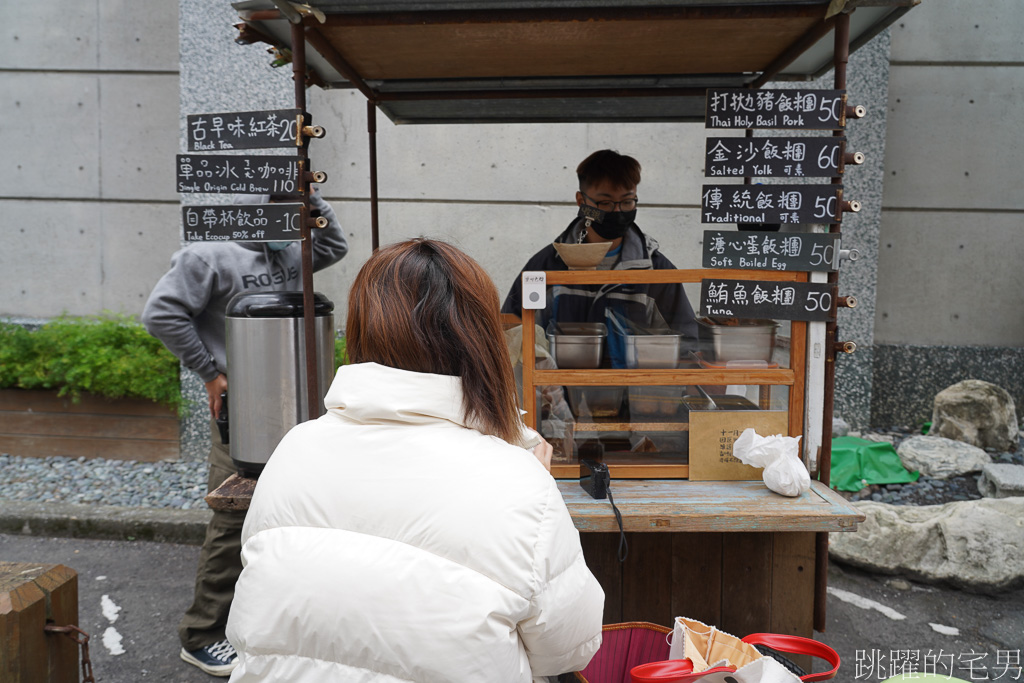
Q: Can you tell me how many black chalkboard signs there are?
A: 8